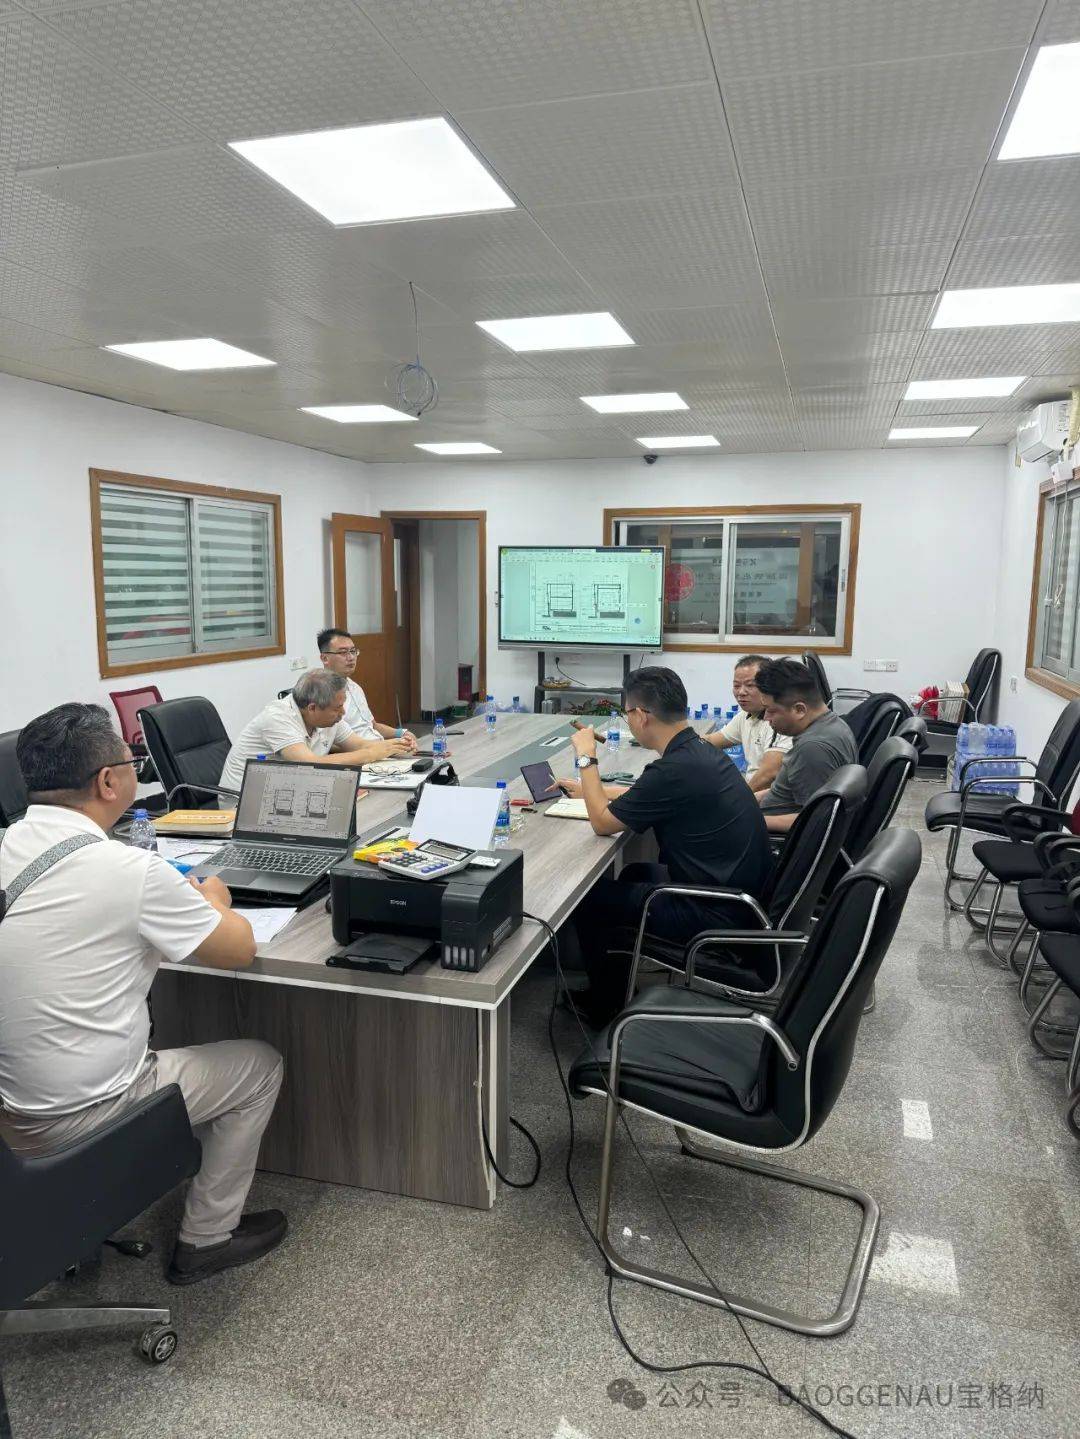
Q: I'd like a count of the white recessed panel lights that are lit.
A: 11